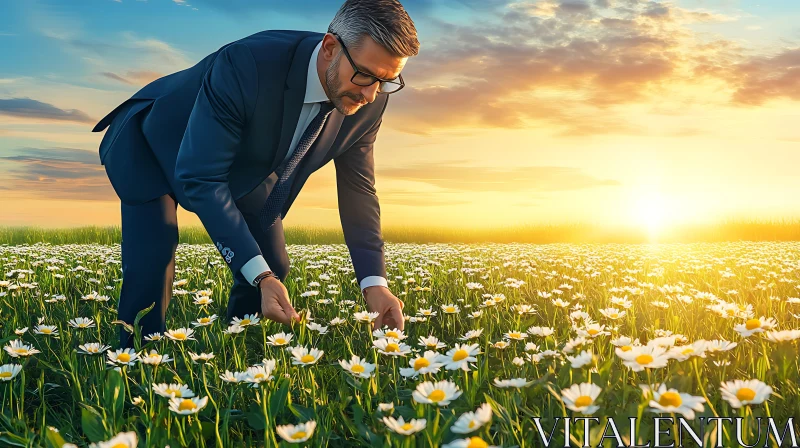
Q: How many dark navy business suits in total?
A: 1